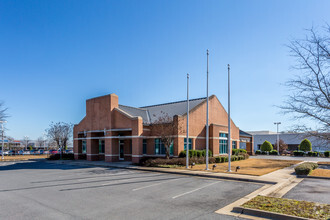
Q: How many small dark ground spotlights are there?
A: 3